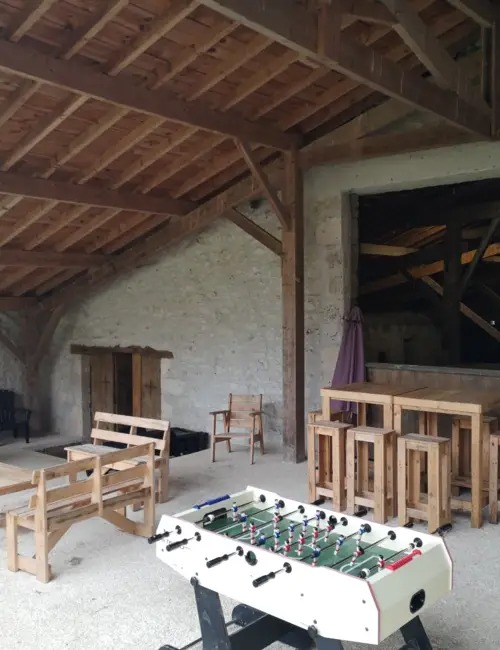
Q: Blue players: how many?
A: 11